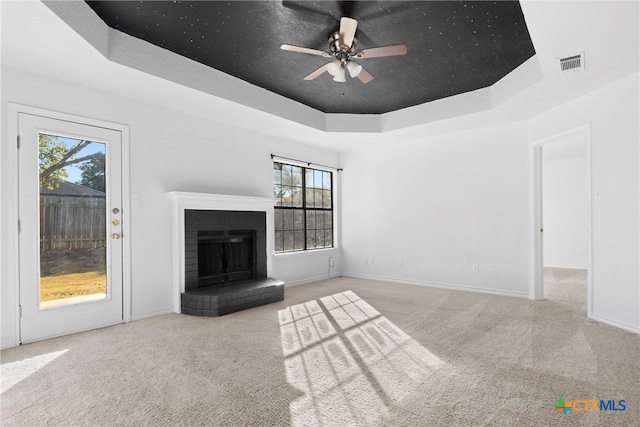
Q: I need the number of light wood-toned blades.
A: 5